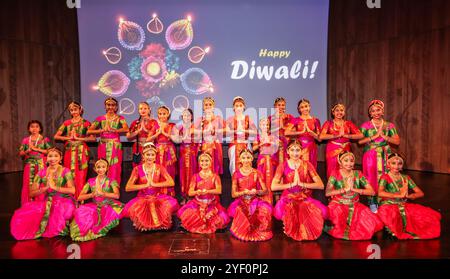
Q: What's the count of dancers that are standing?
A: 13